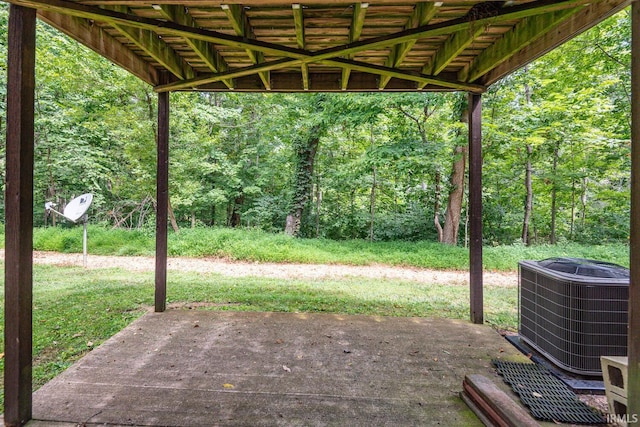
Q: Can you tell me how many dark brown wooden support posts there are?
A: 4